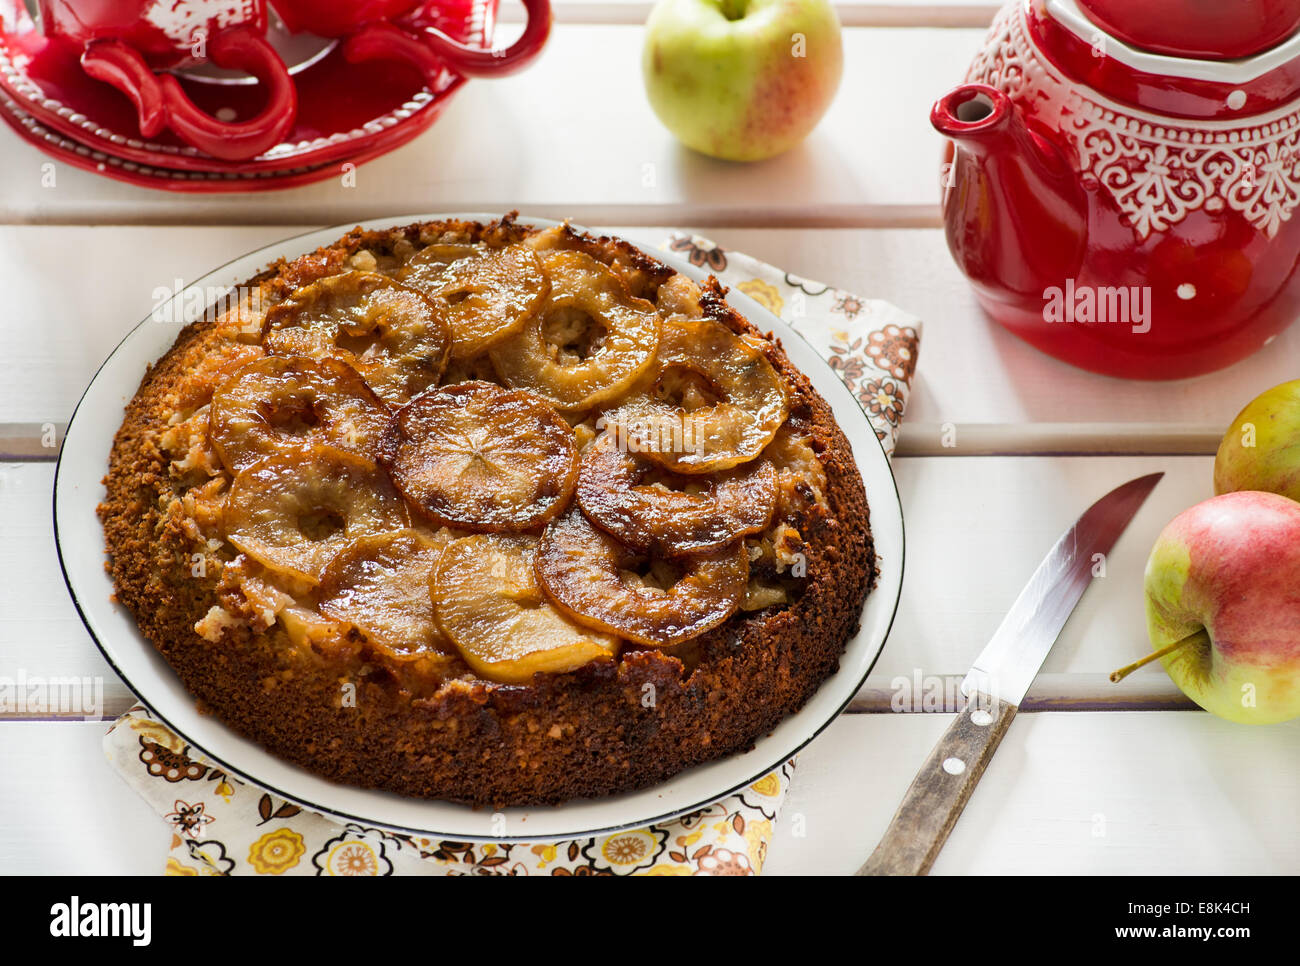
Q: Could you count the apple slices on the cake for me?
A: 11